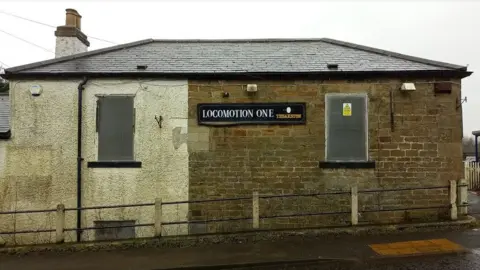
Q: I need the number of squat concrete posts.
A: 6